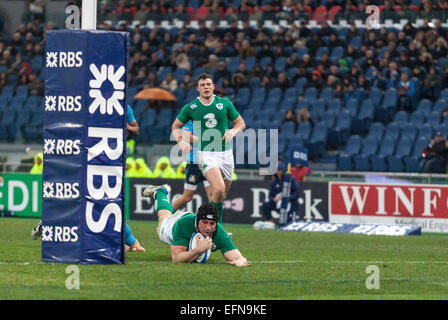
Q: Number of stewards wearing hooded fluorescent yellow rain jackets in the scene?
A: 5